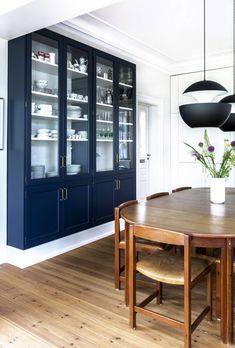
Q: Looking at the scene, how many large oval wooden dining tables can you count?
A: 1